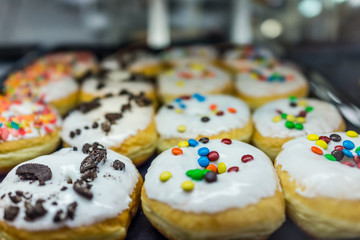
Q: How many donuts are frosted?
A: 15